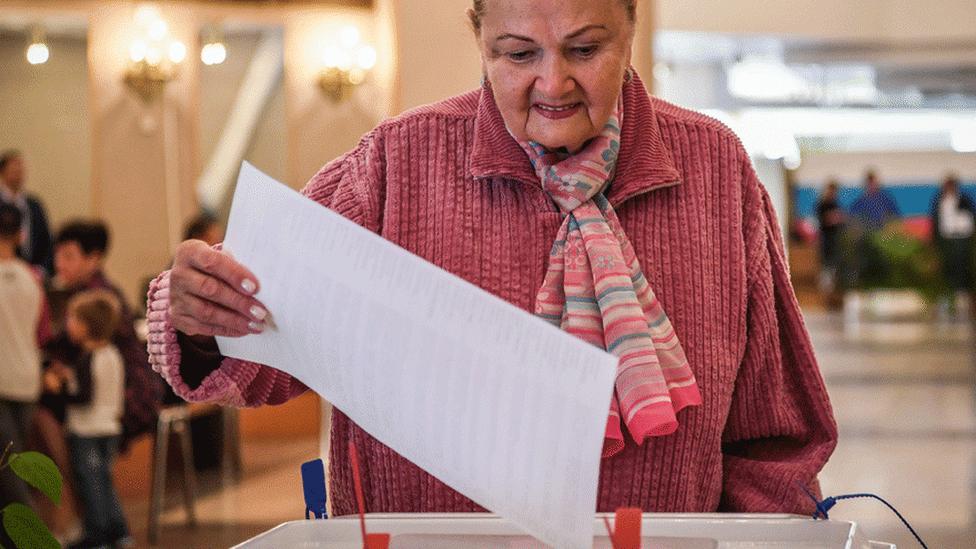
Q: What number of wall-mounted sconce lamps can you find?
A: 2